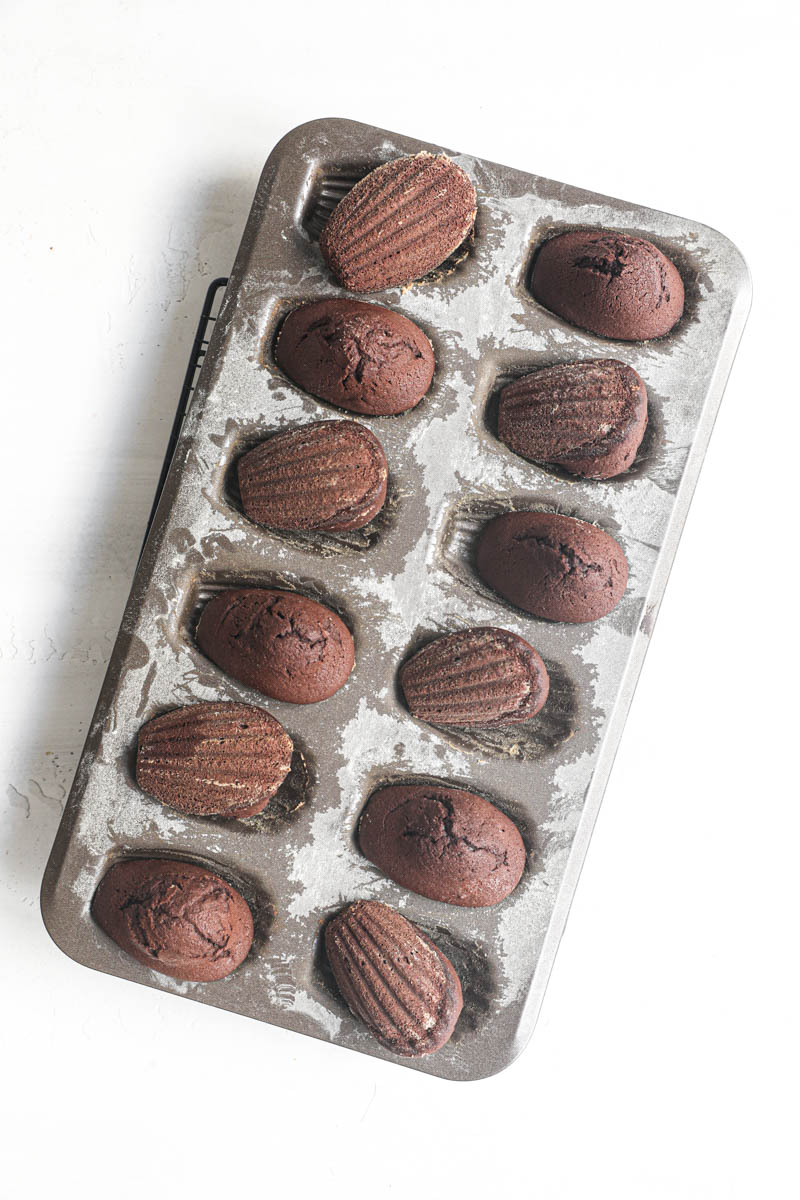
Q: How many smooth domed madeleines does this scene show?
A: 6